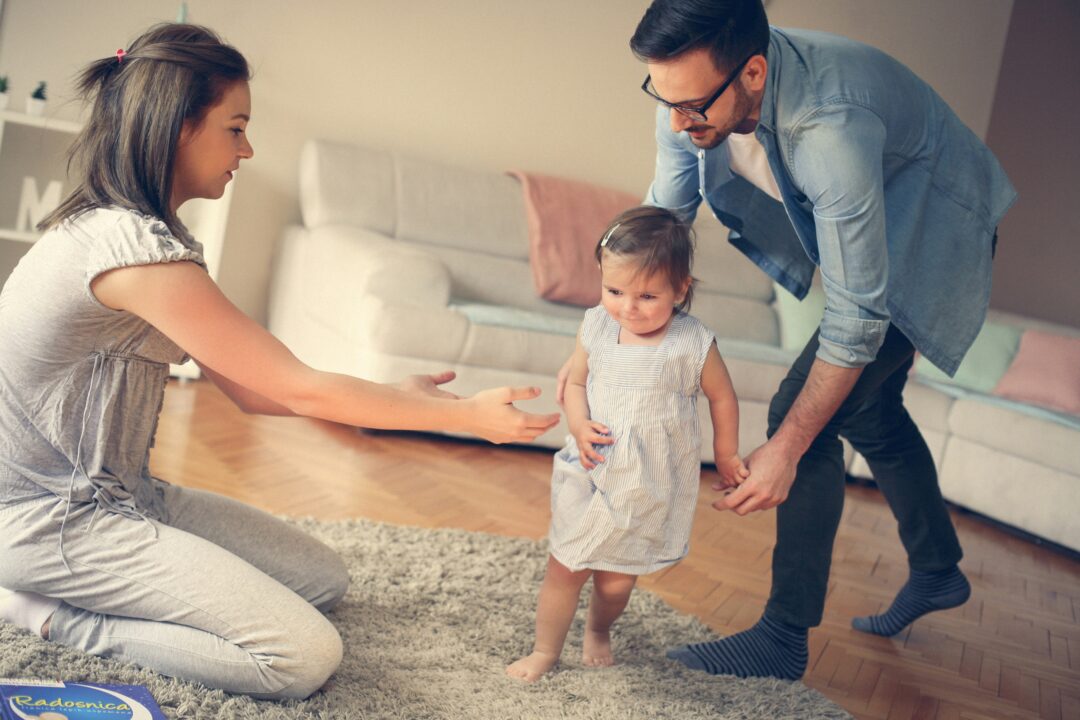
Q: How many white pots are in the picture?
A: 2